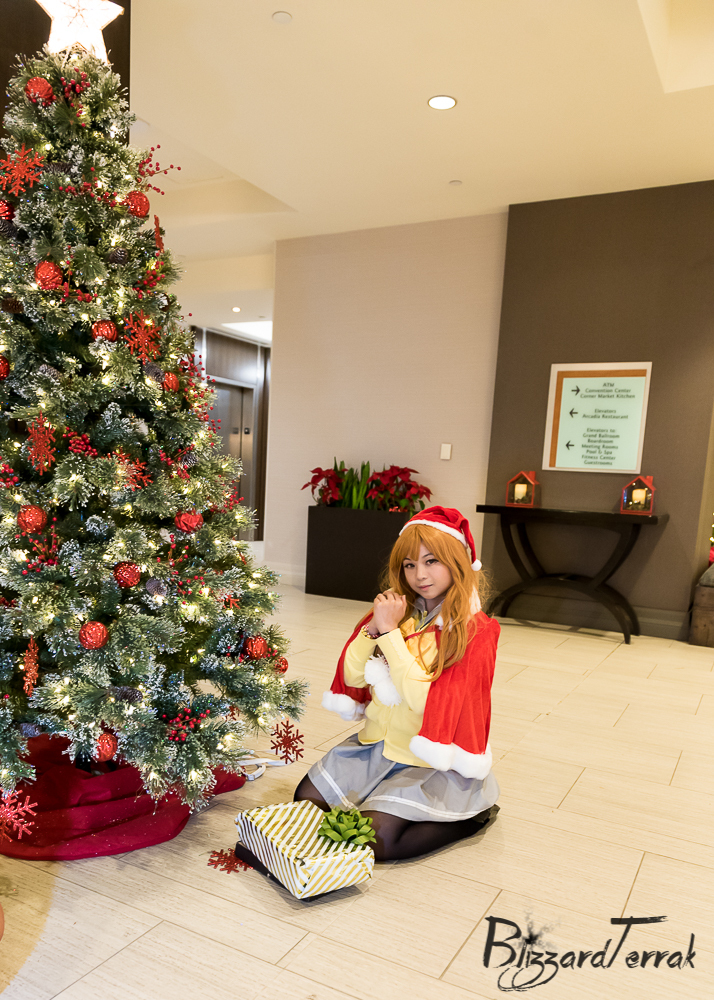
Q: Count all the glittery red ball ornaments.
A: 14